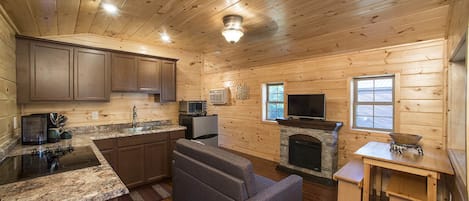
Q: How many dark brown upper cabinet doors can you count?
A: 5